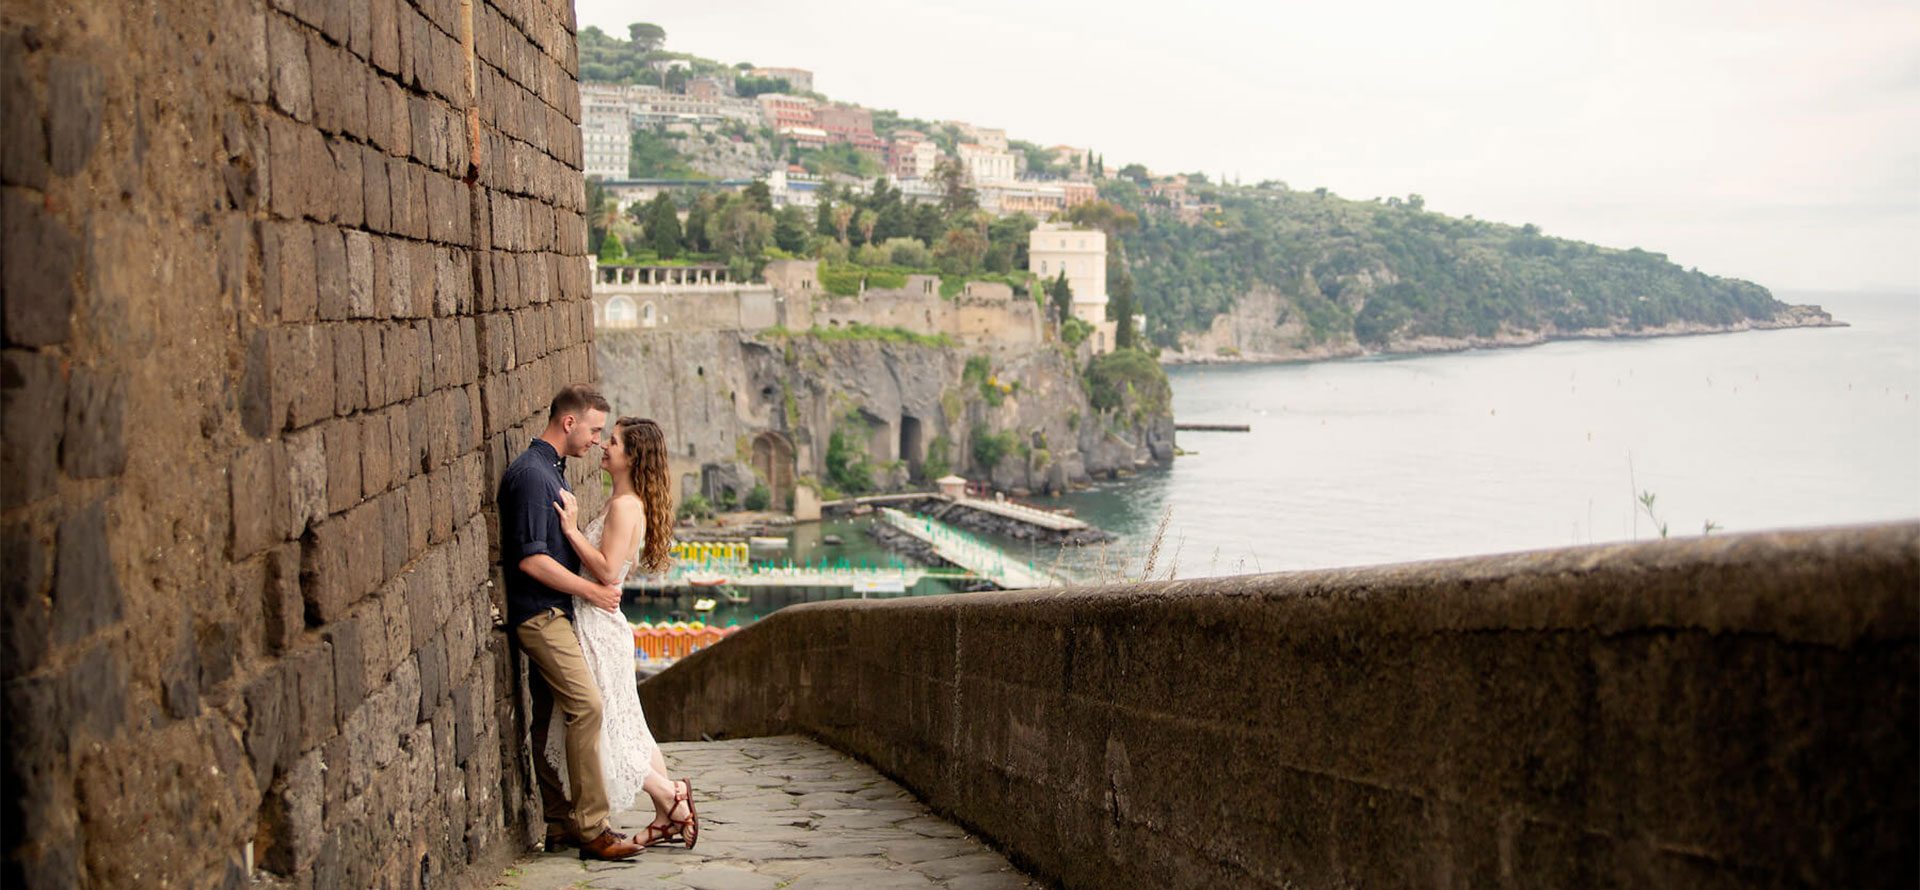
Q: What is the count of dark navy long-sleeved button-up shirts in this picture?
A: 1